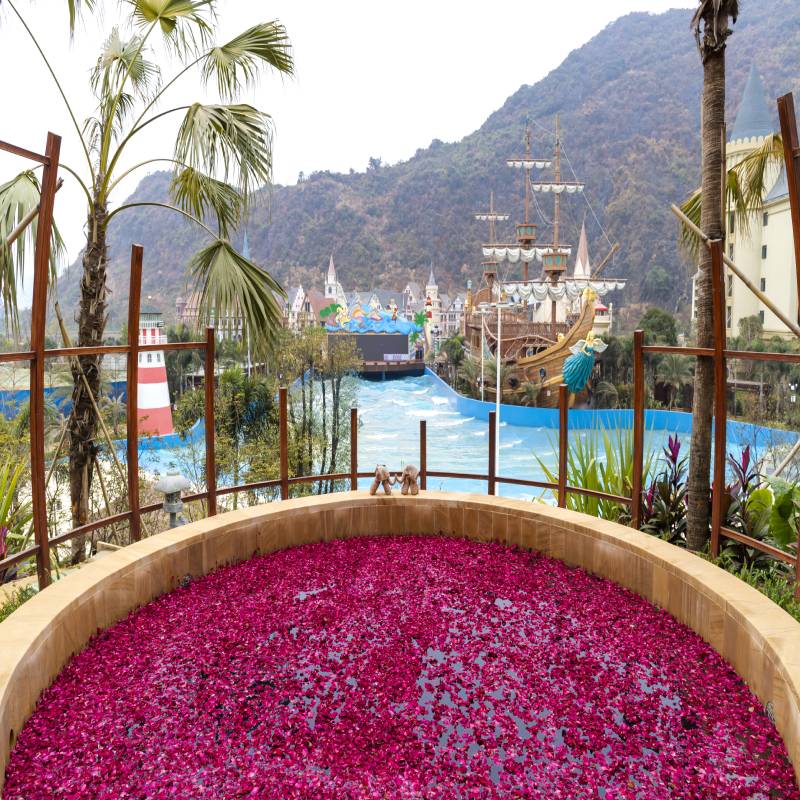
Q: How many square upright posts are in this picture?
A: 11